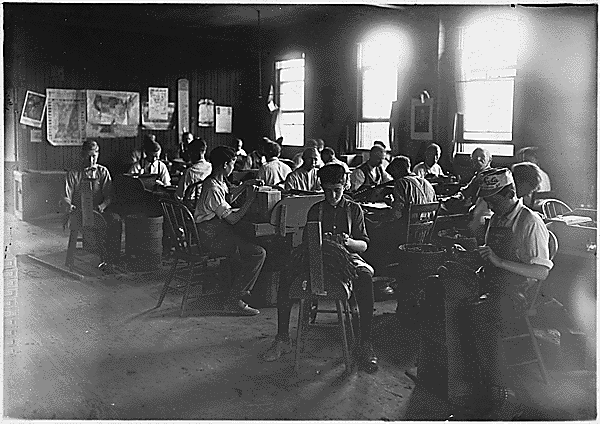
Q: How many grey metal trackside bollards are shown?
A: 0